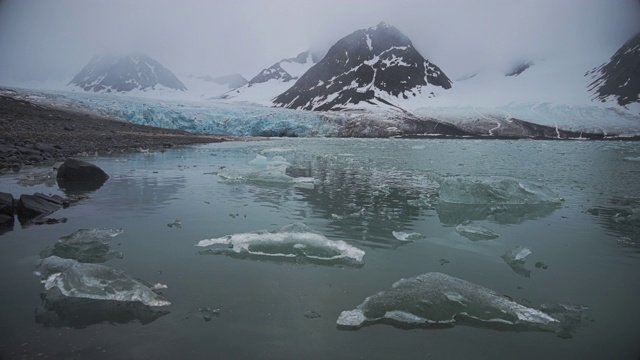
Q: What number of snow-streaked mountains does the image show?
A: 4